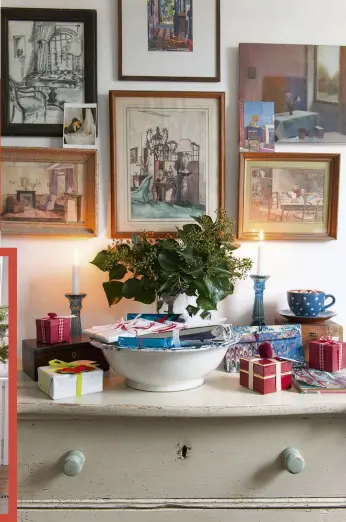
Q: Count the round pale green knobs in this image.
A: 2